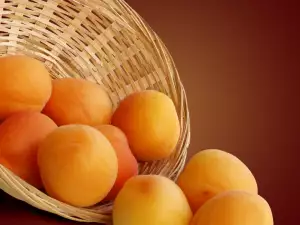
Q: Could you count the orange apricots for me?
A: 9